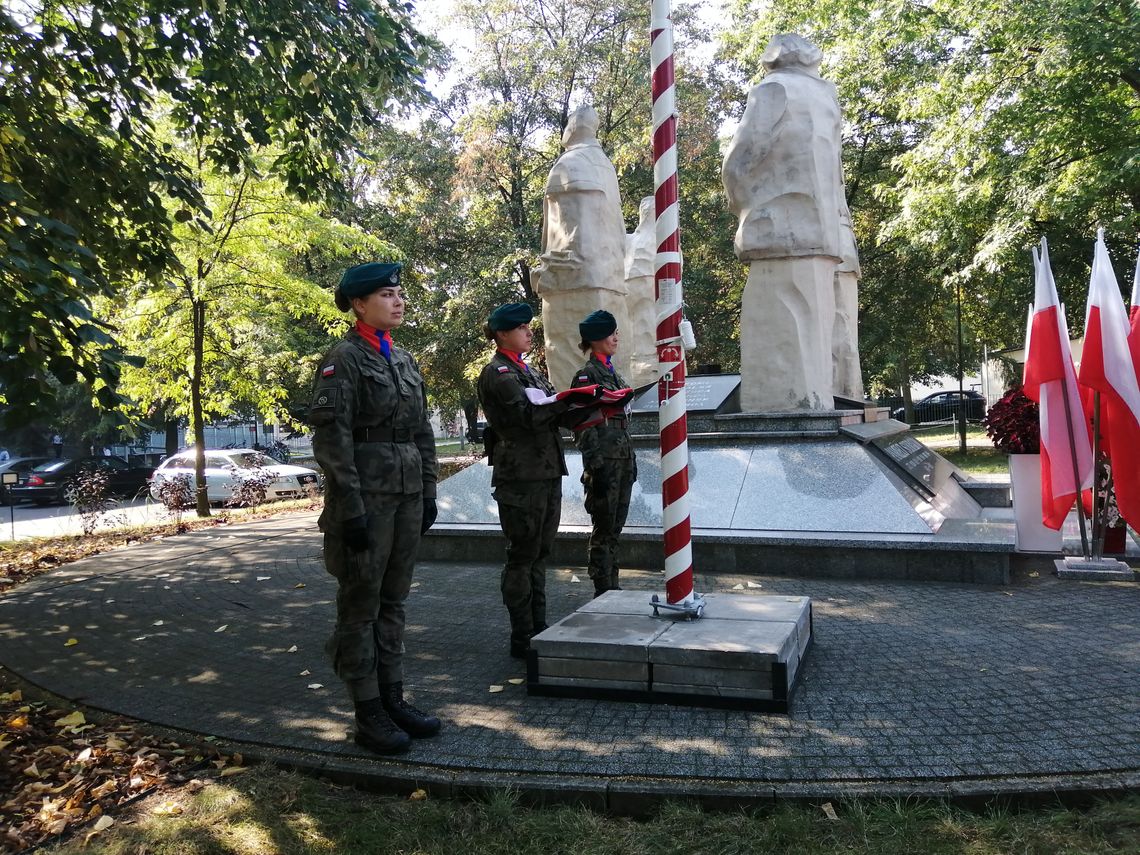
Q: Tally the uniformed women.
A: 3